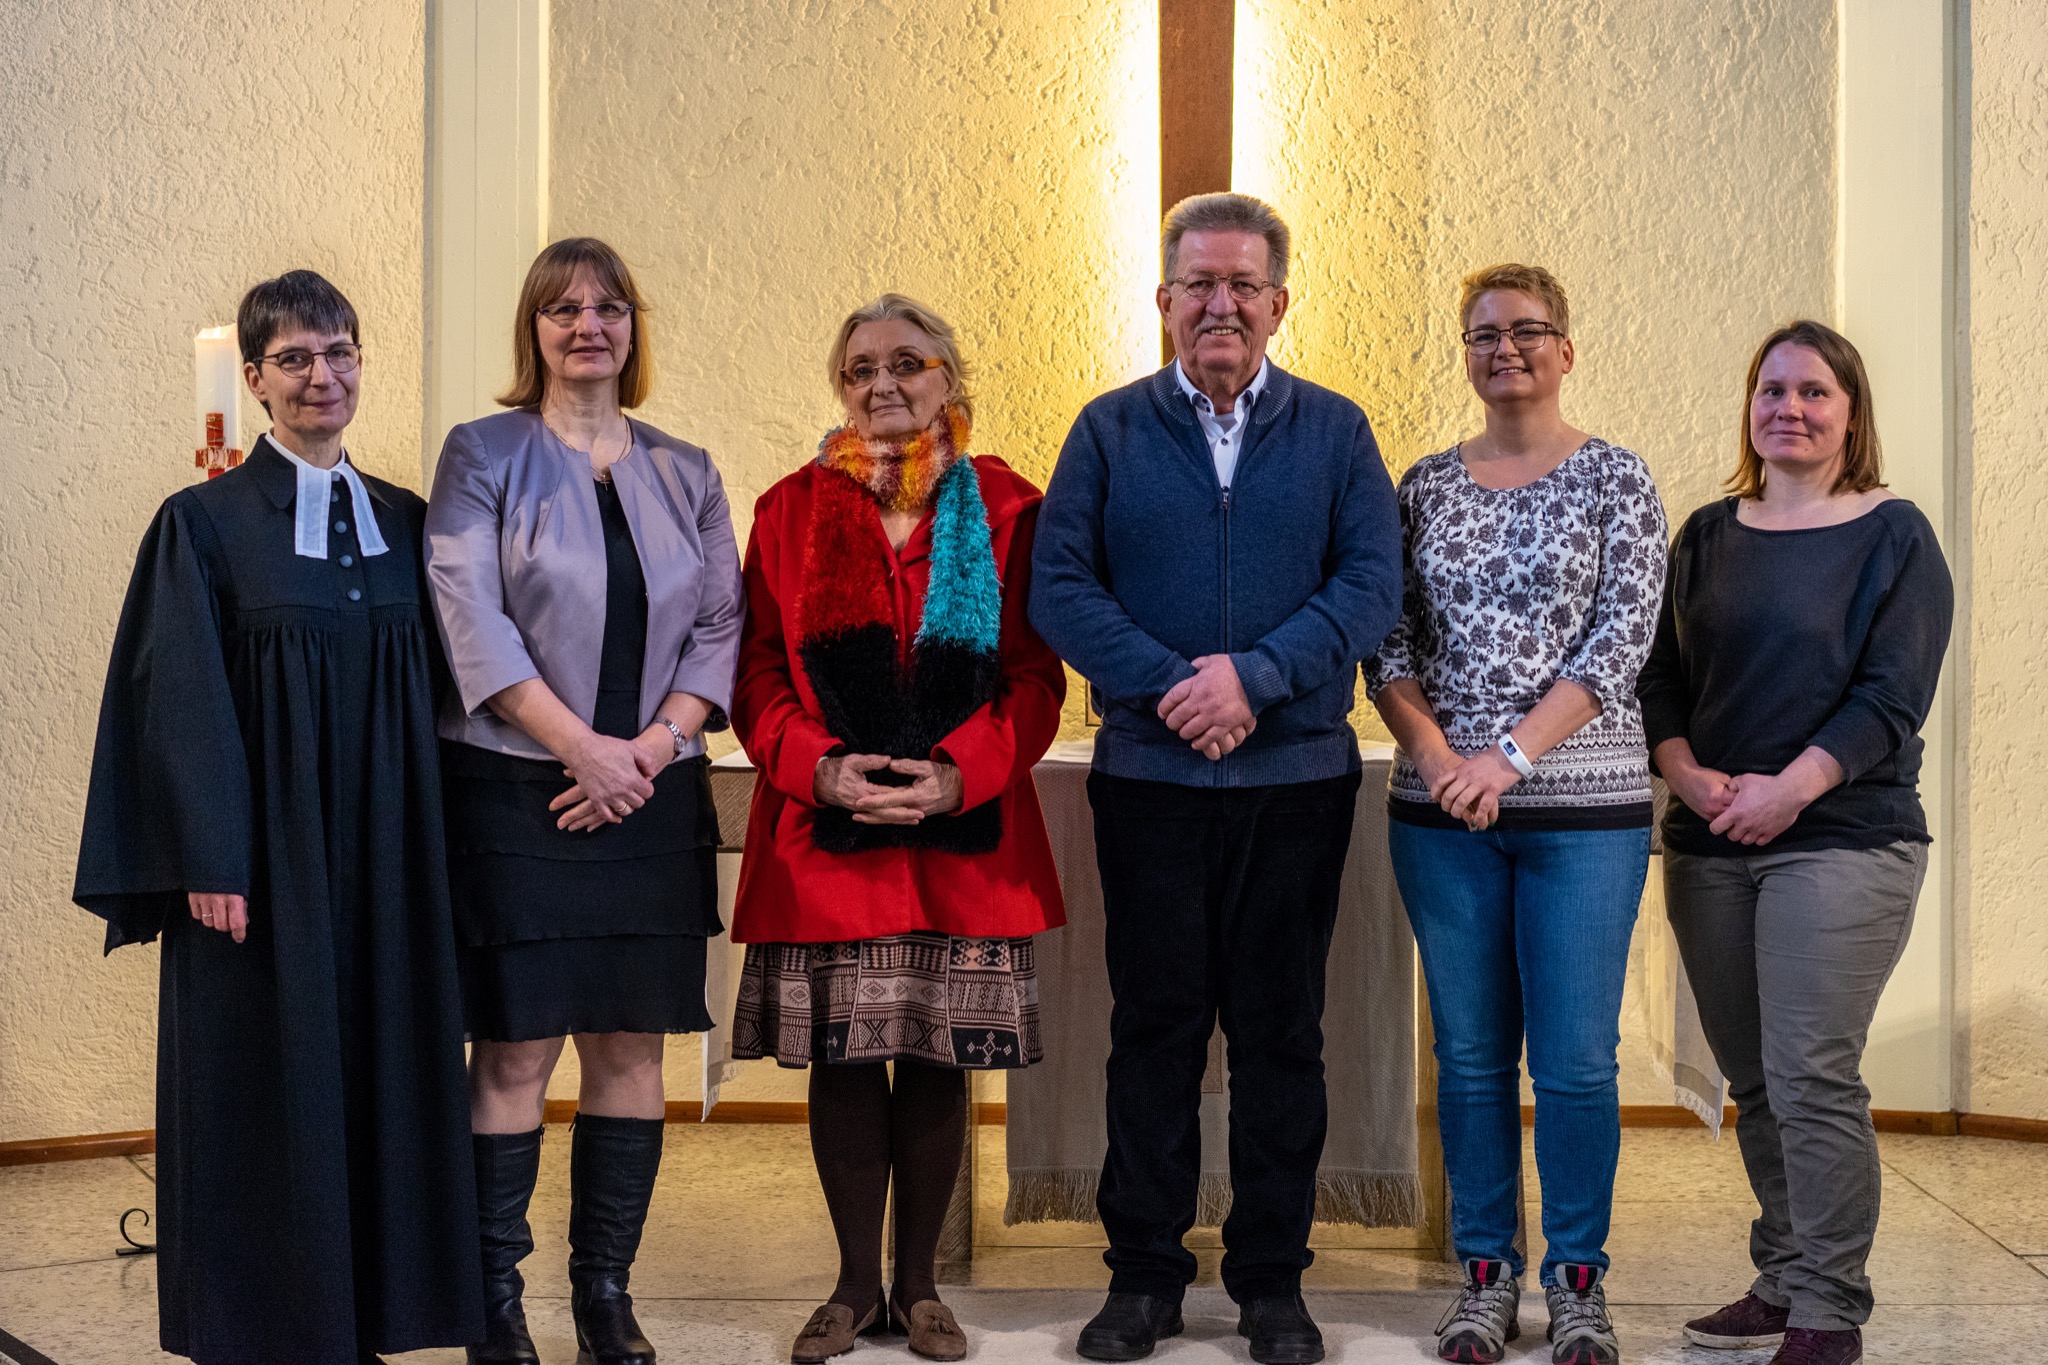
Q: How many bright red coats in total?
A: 1